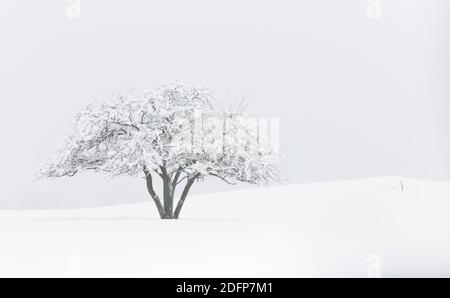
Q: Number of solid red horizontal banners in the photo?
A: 0